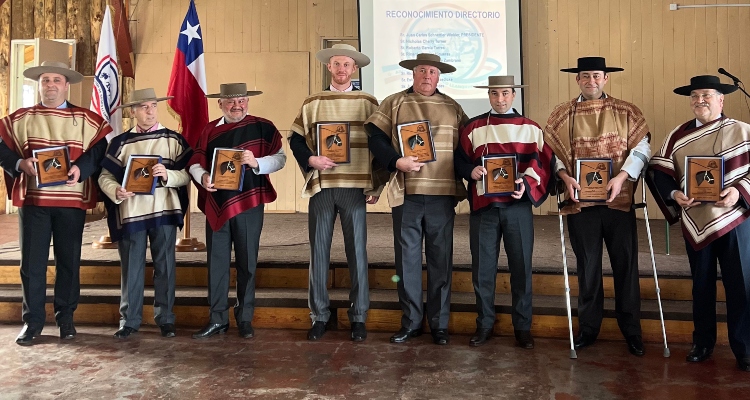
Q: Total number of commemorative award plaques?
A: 8